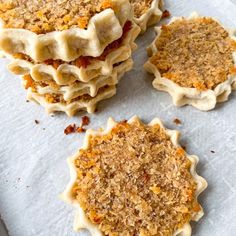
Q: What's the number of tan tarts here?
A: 7